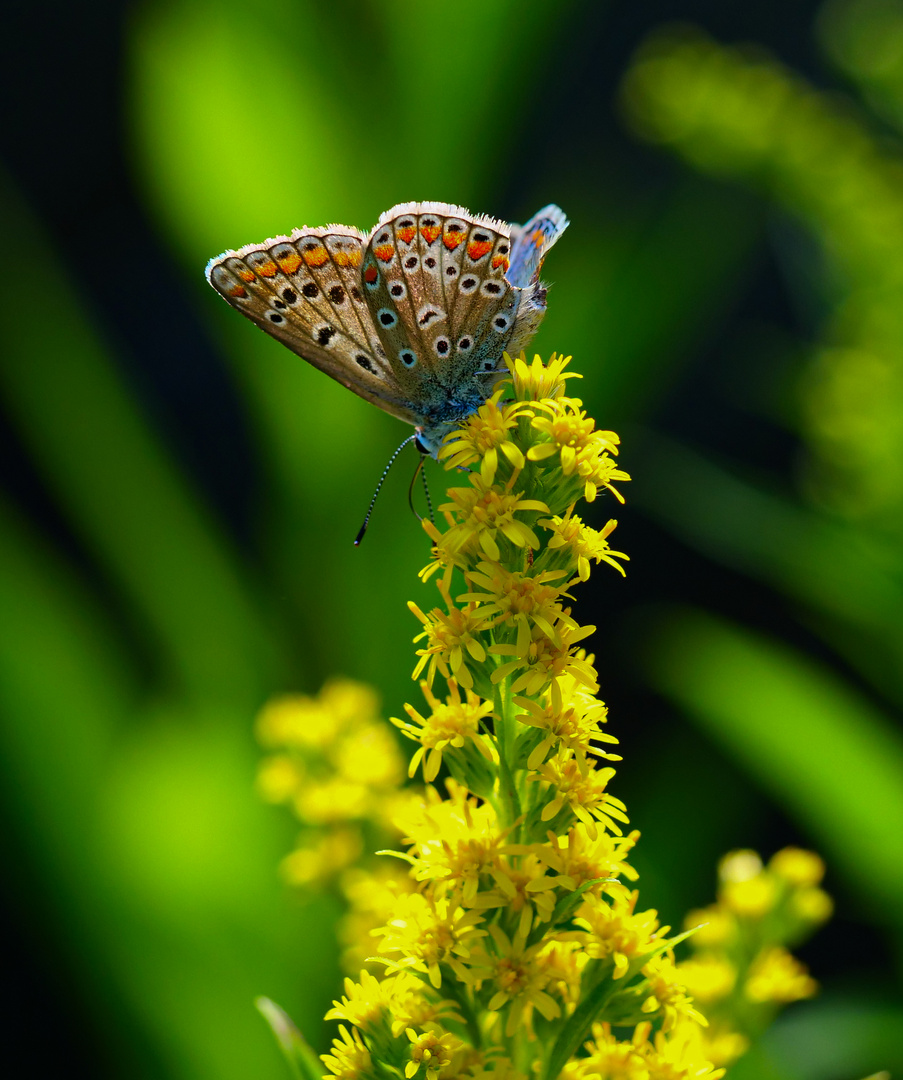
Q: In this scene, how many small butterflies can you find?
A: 1